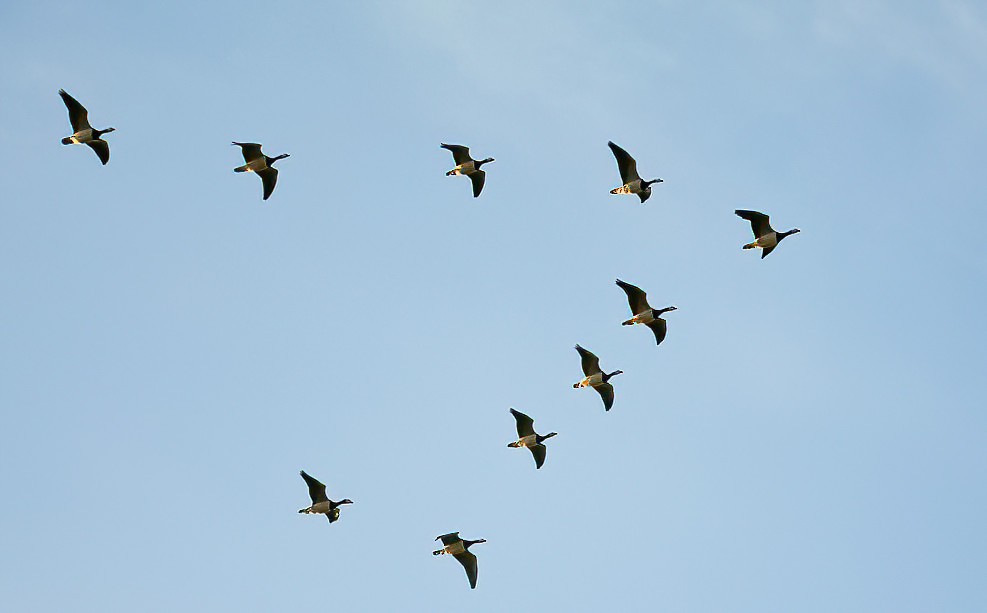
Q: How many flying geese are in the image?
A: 10